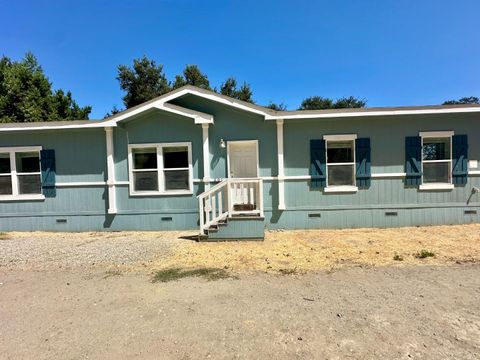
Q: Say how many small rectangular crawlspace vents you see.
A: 5